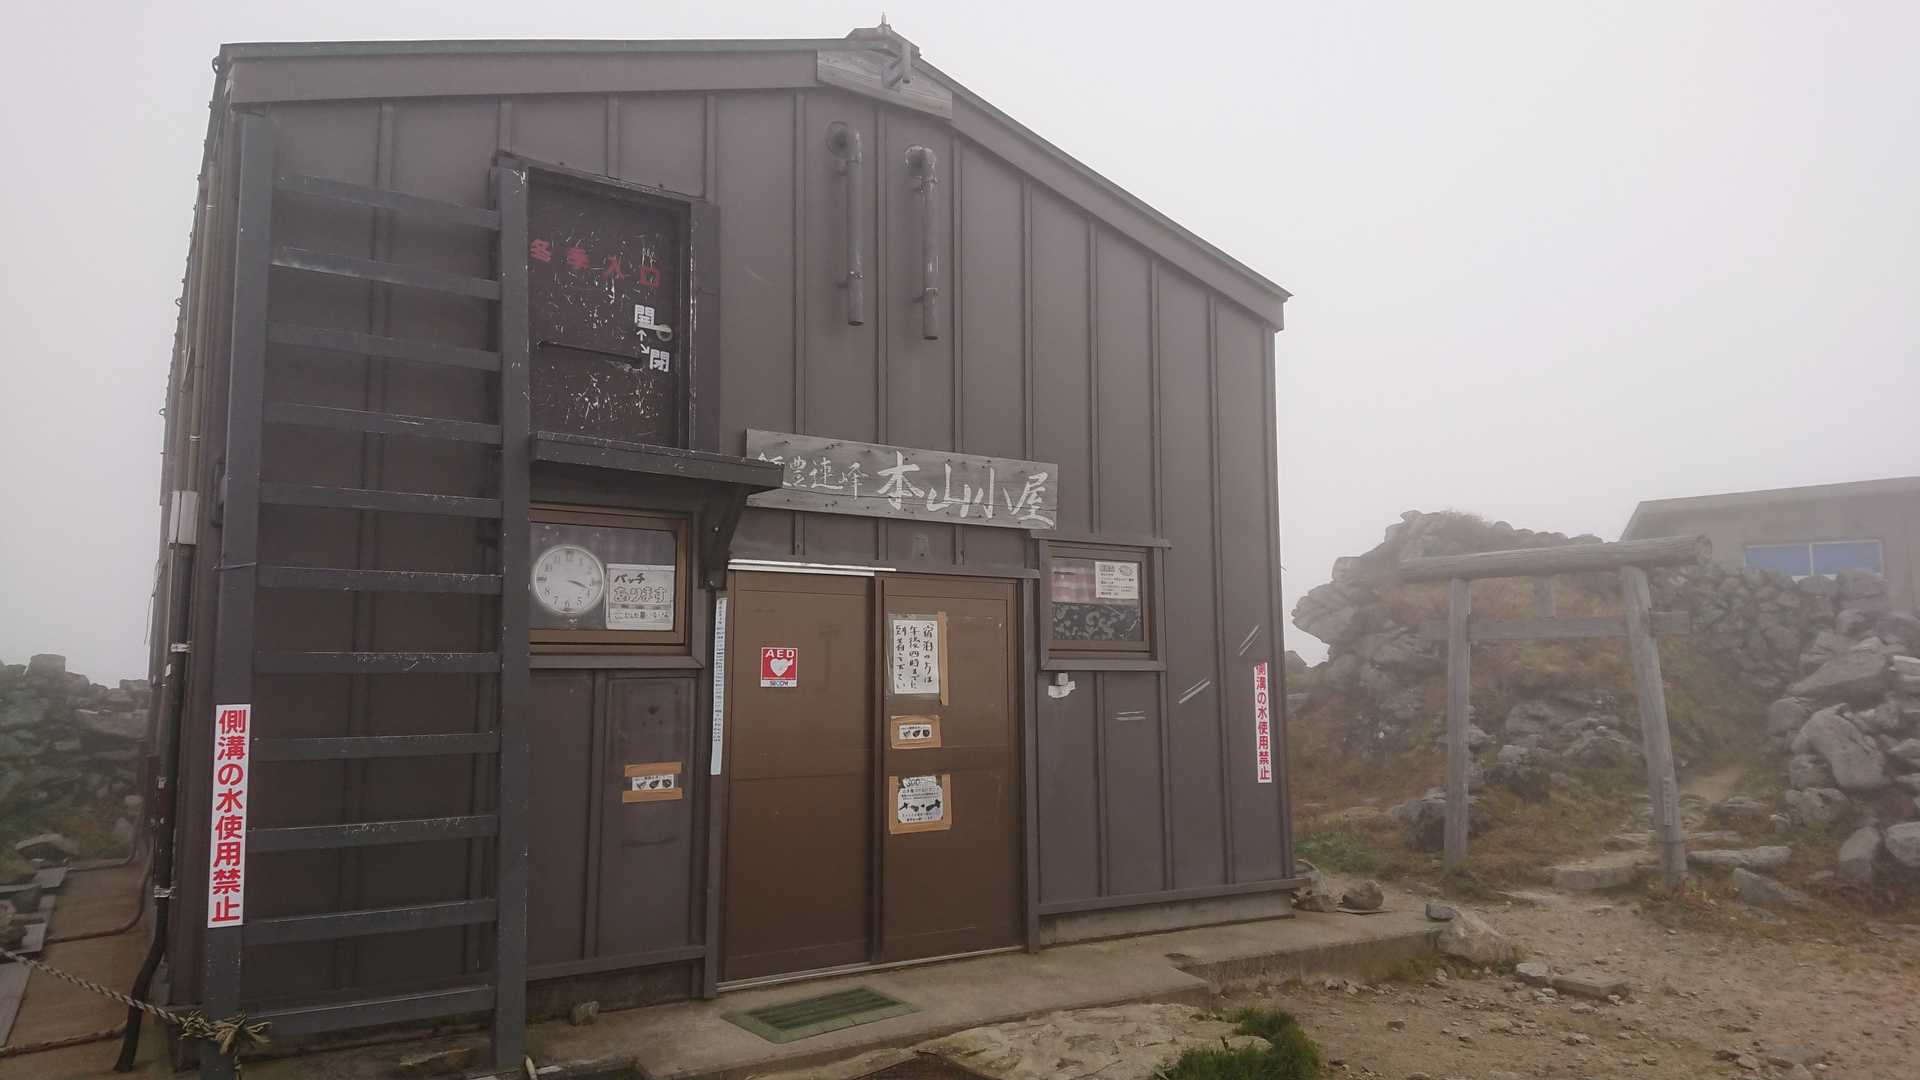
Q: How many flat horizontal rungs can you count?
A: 11